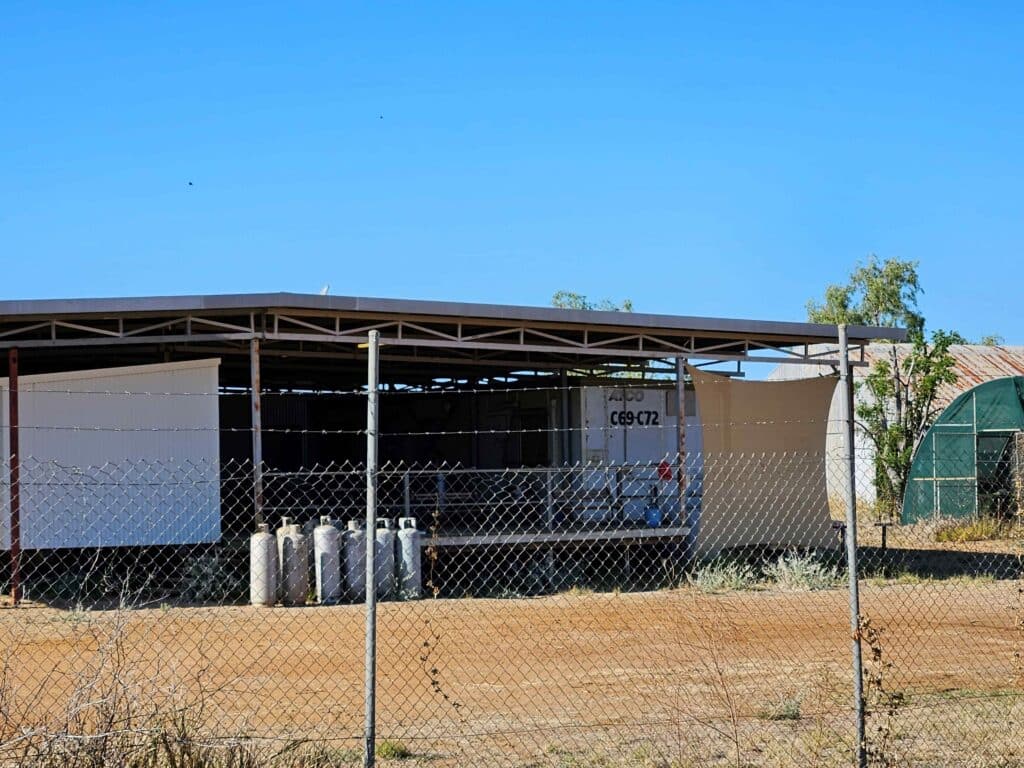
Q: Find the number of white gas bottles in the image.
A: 7